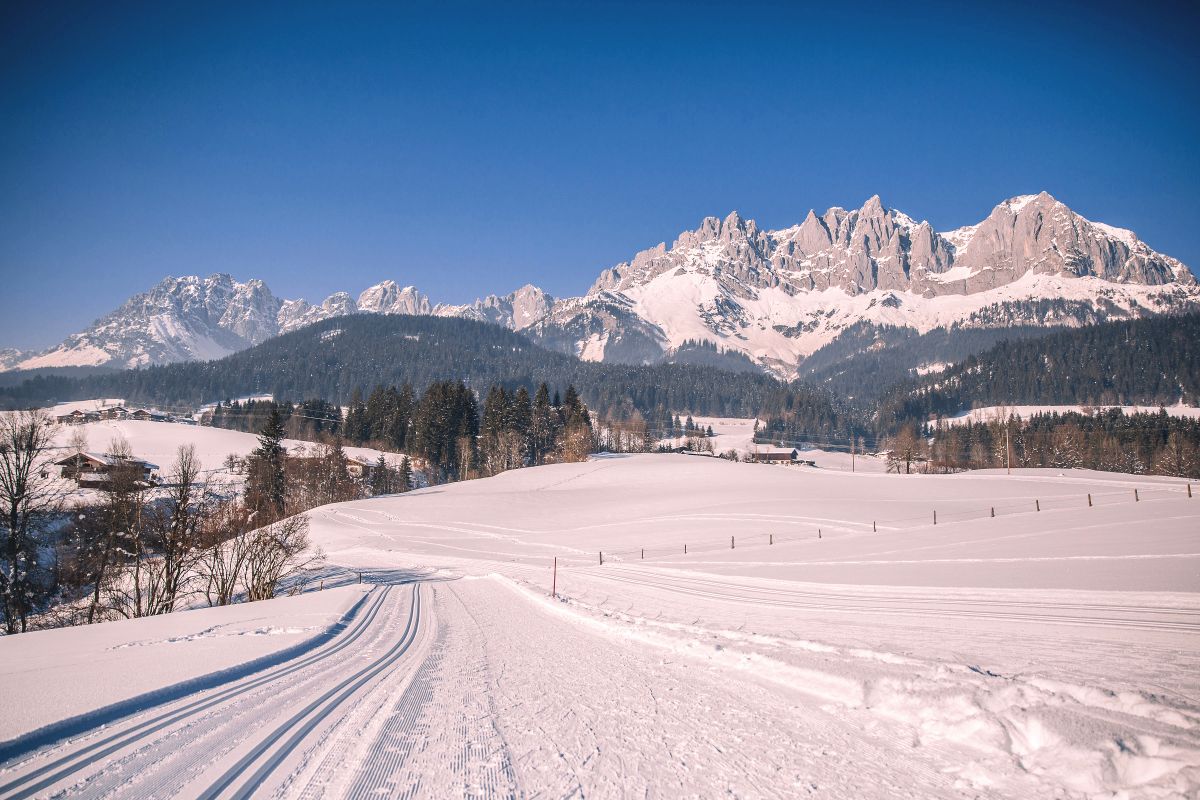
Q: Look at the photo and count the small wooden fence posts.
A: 13